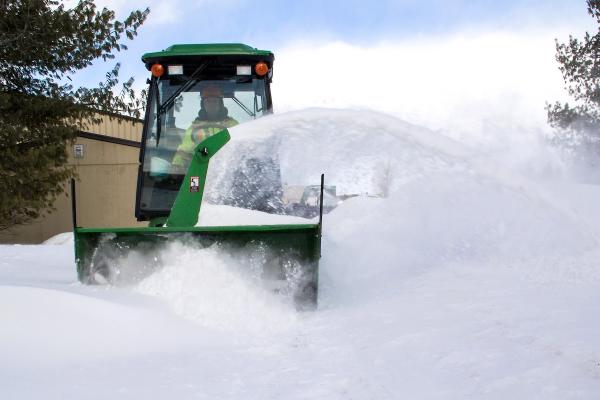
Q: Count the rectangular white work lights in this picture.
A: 2